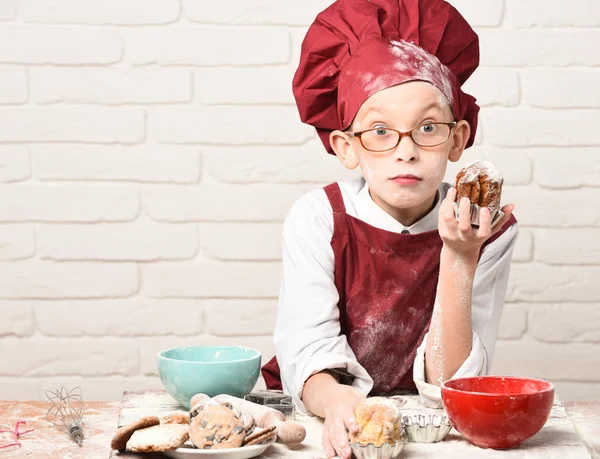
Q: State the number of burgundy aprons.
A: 1